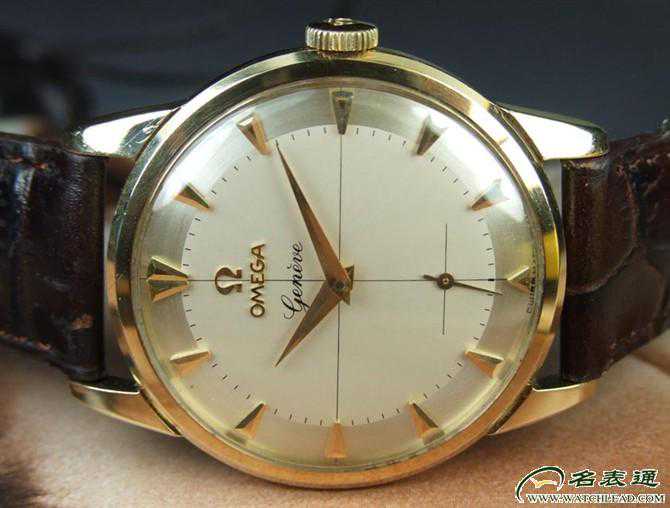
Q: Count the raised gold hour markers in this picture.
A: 12